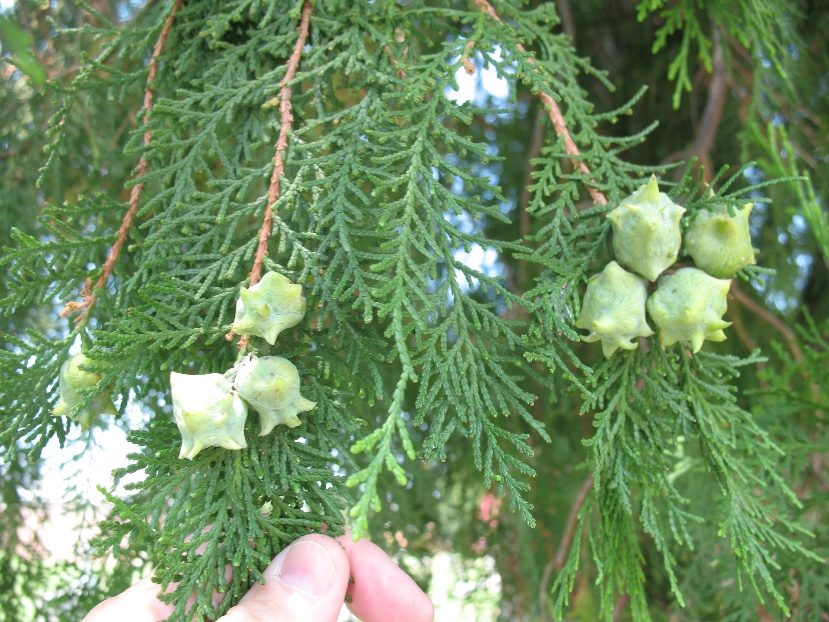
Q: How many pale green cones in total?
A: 8